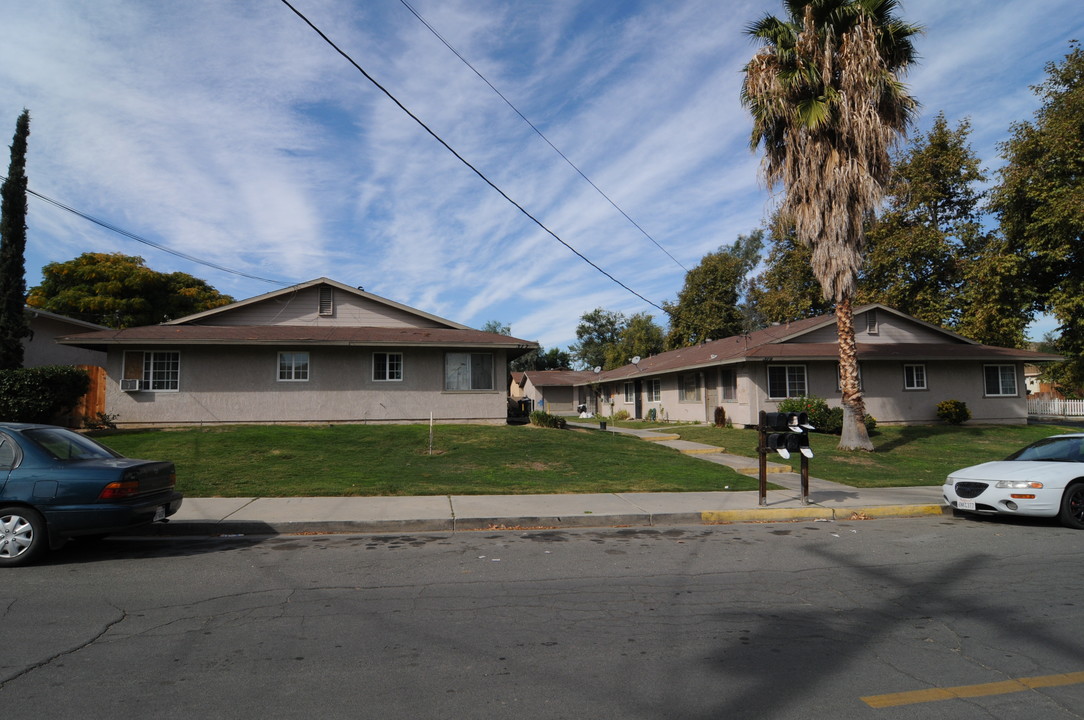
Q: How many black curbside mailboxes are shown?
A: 6